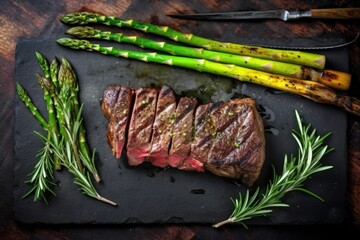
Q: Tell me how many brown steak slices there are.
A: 5